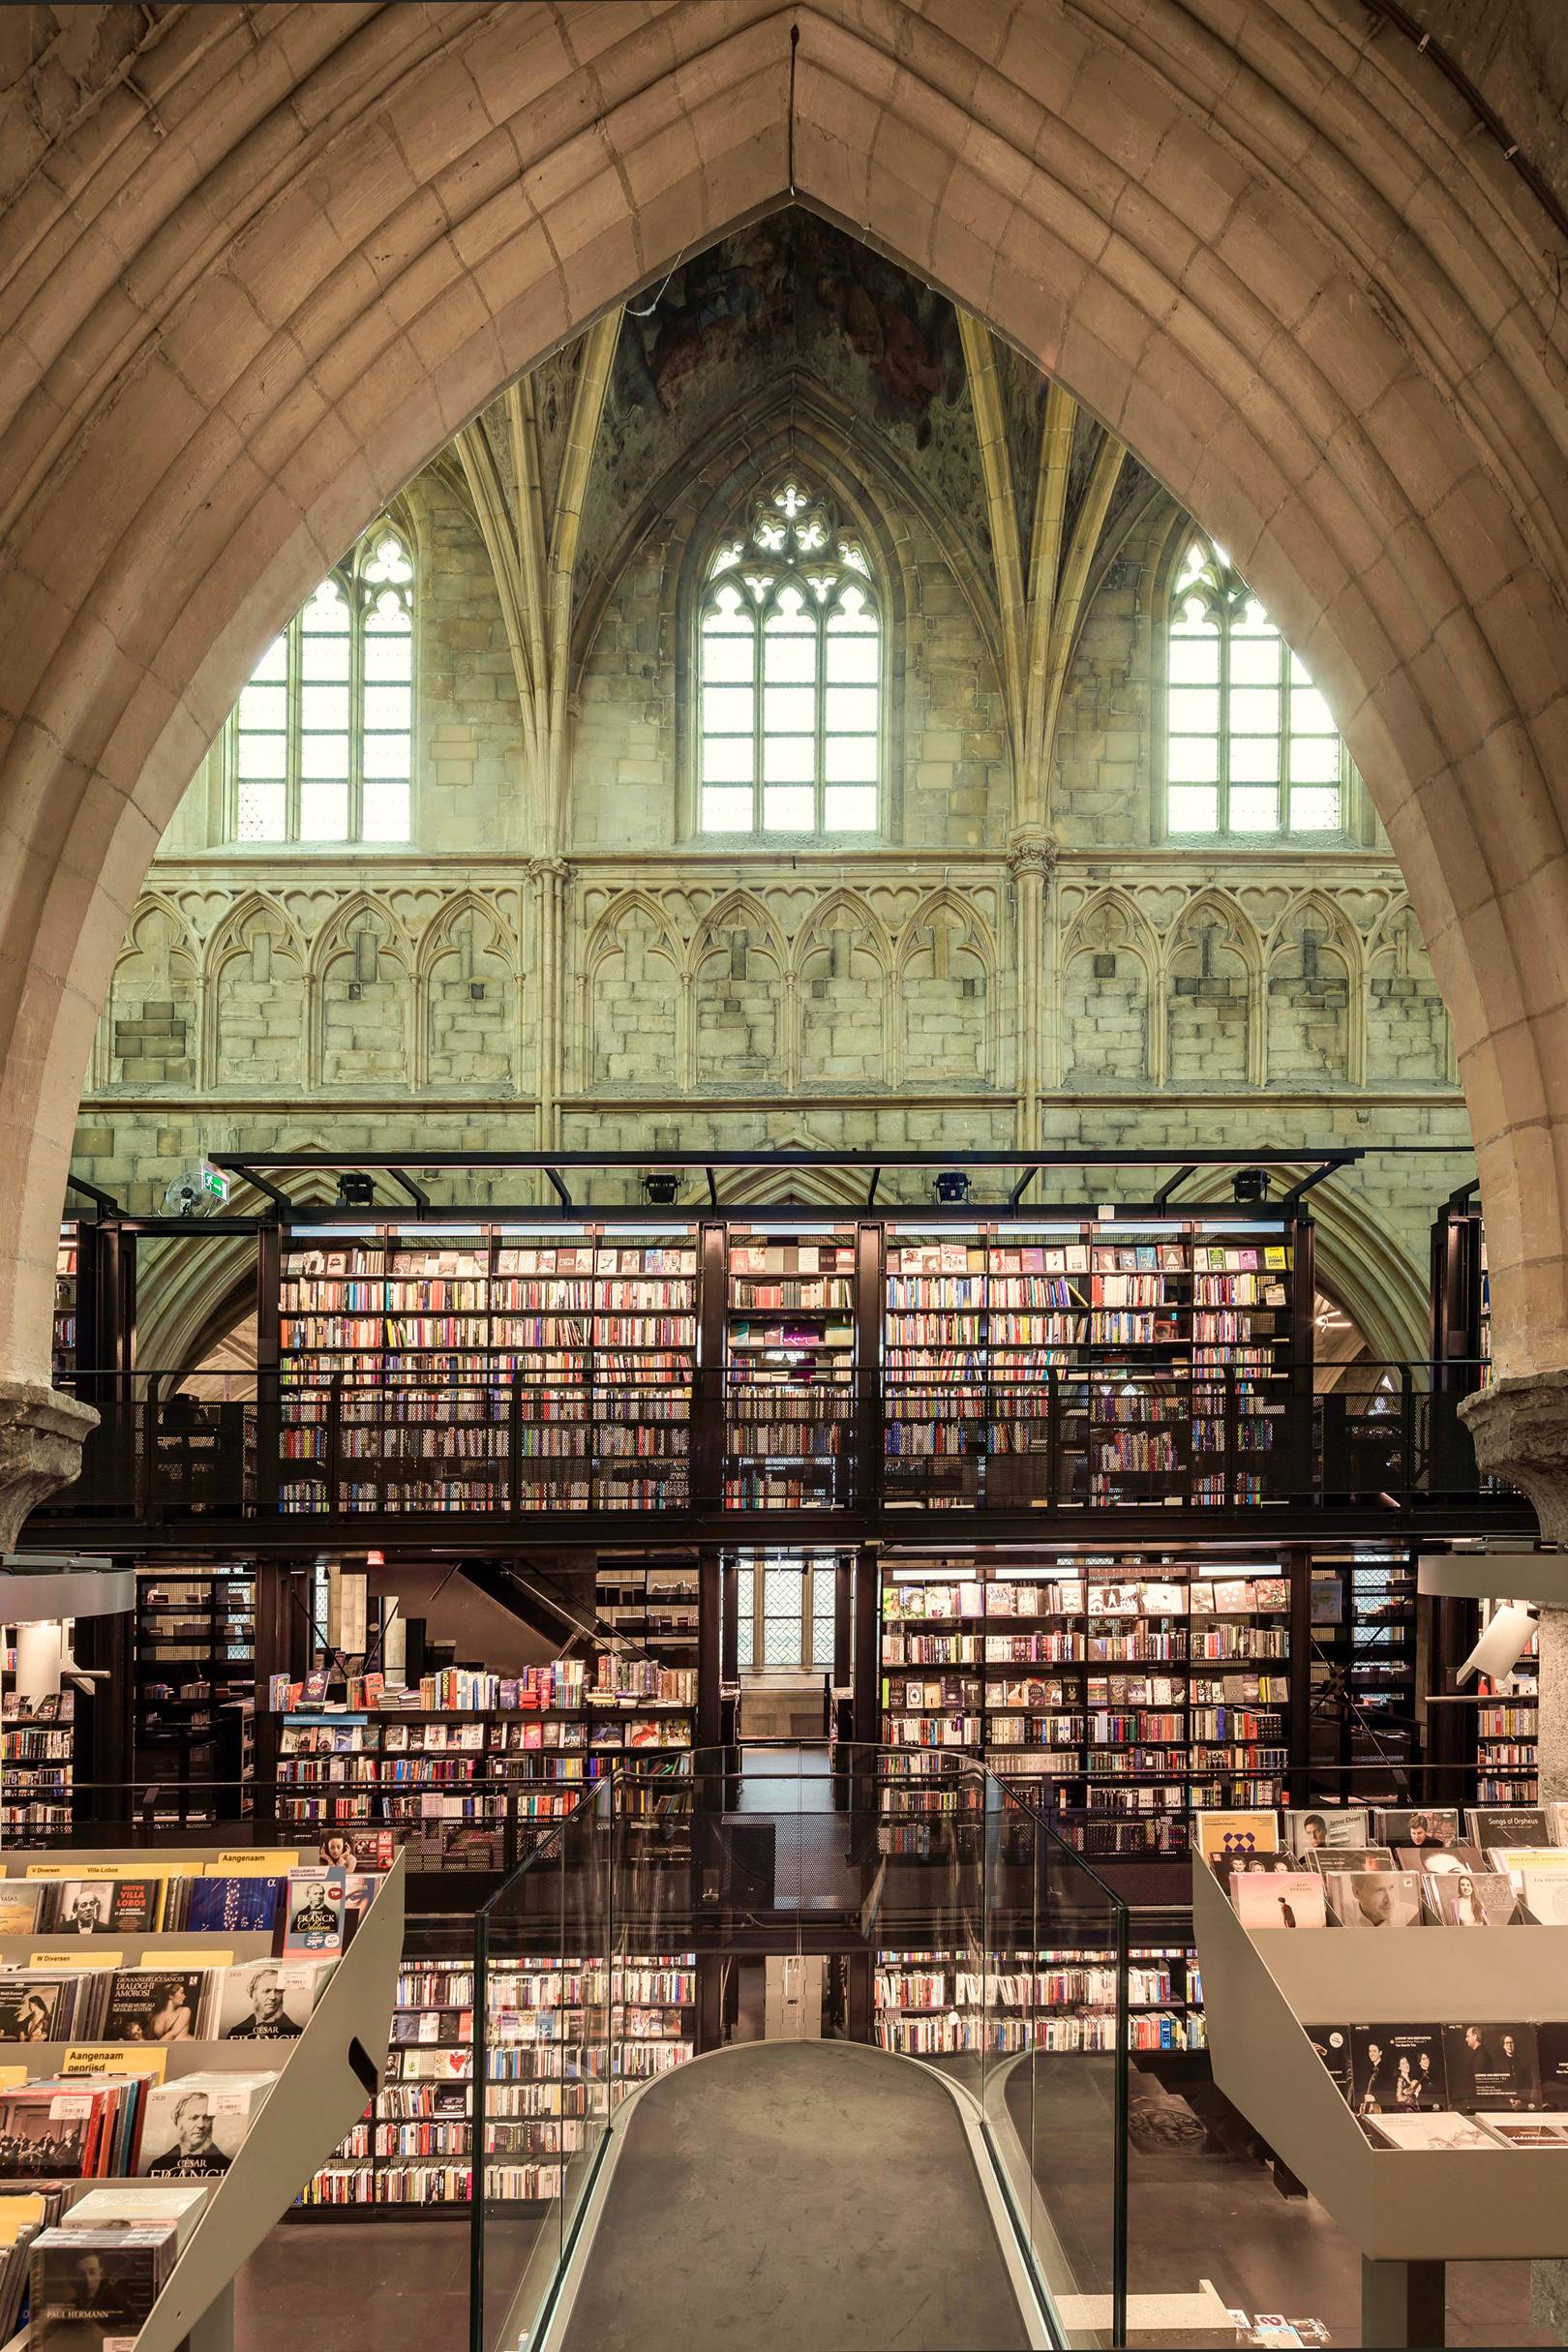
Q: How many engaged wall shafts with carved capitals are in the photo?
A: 2